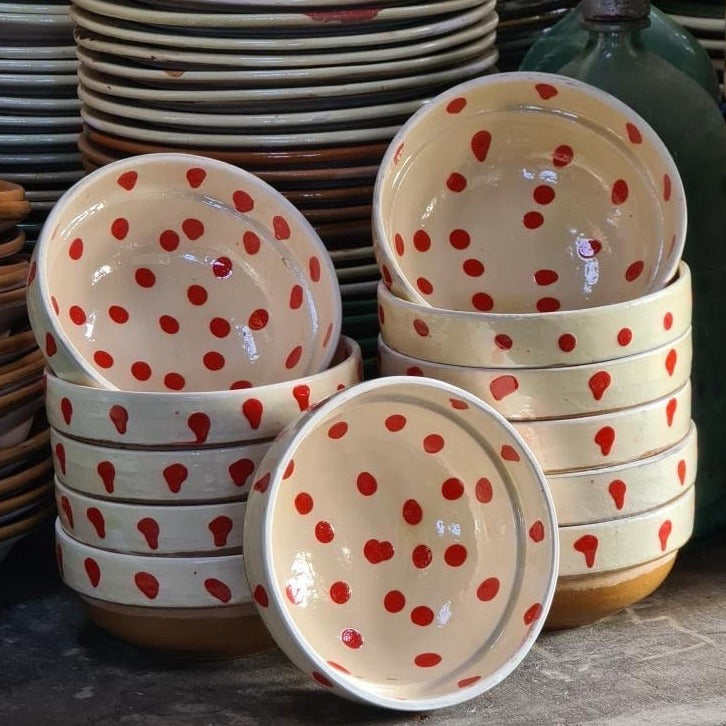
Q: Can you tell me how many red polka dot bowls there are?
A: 12